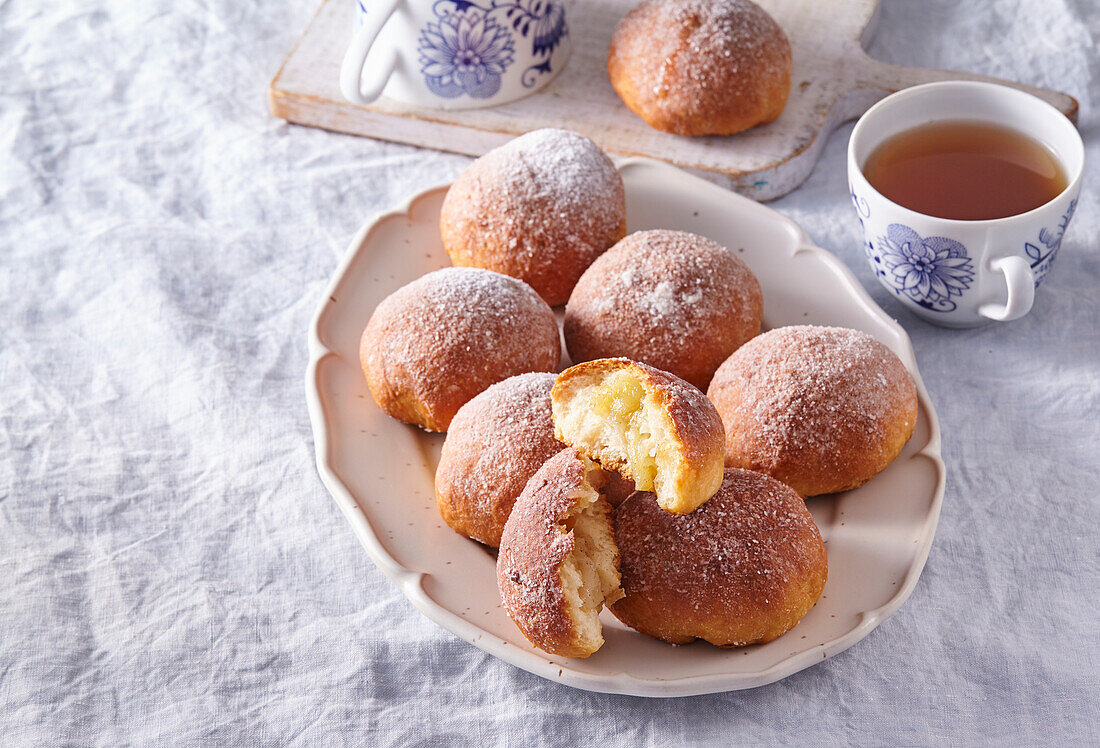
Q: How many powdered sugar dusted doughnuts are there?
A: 8